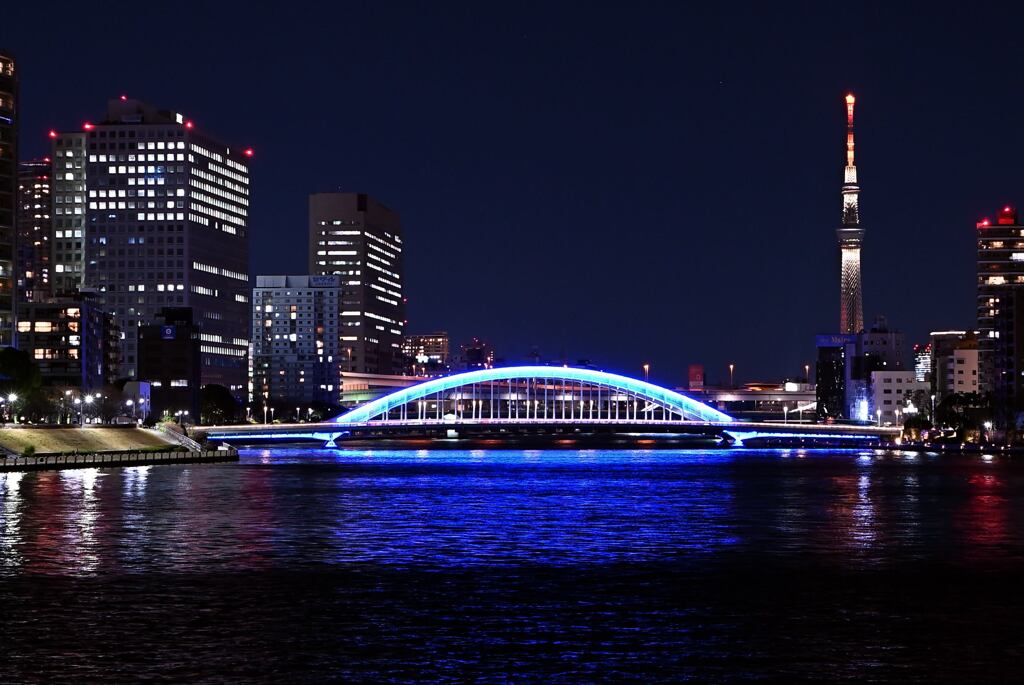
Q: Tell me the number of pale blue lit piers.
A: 2